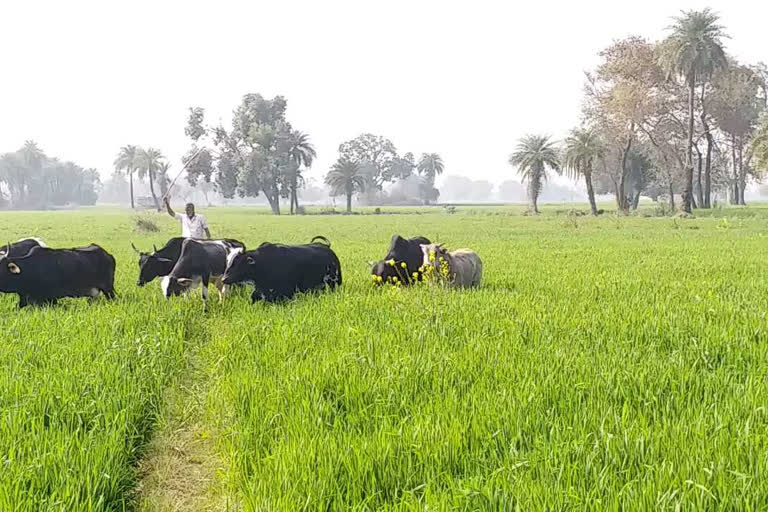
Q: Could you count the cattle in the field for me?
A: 7